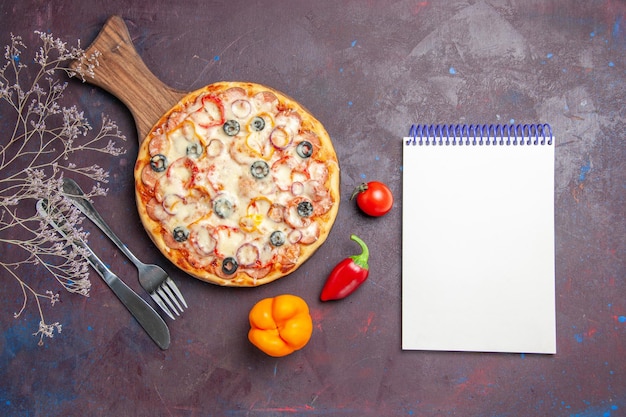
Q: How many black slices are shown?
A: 11